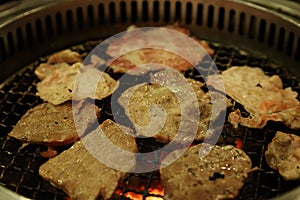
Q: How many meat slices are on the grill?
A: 8